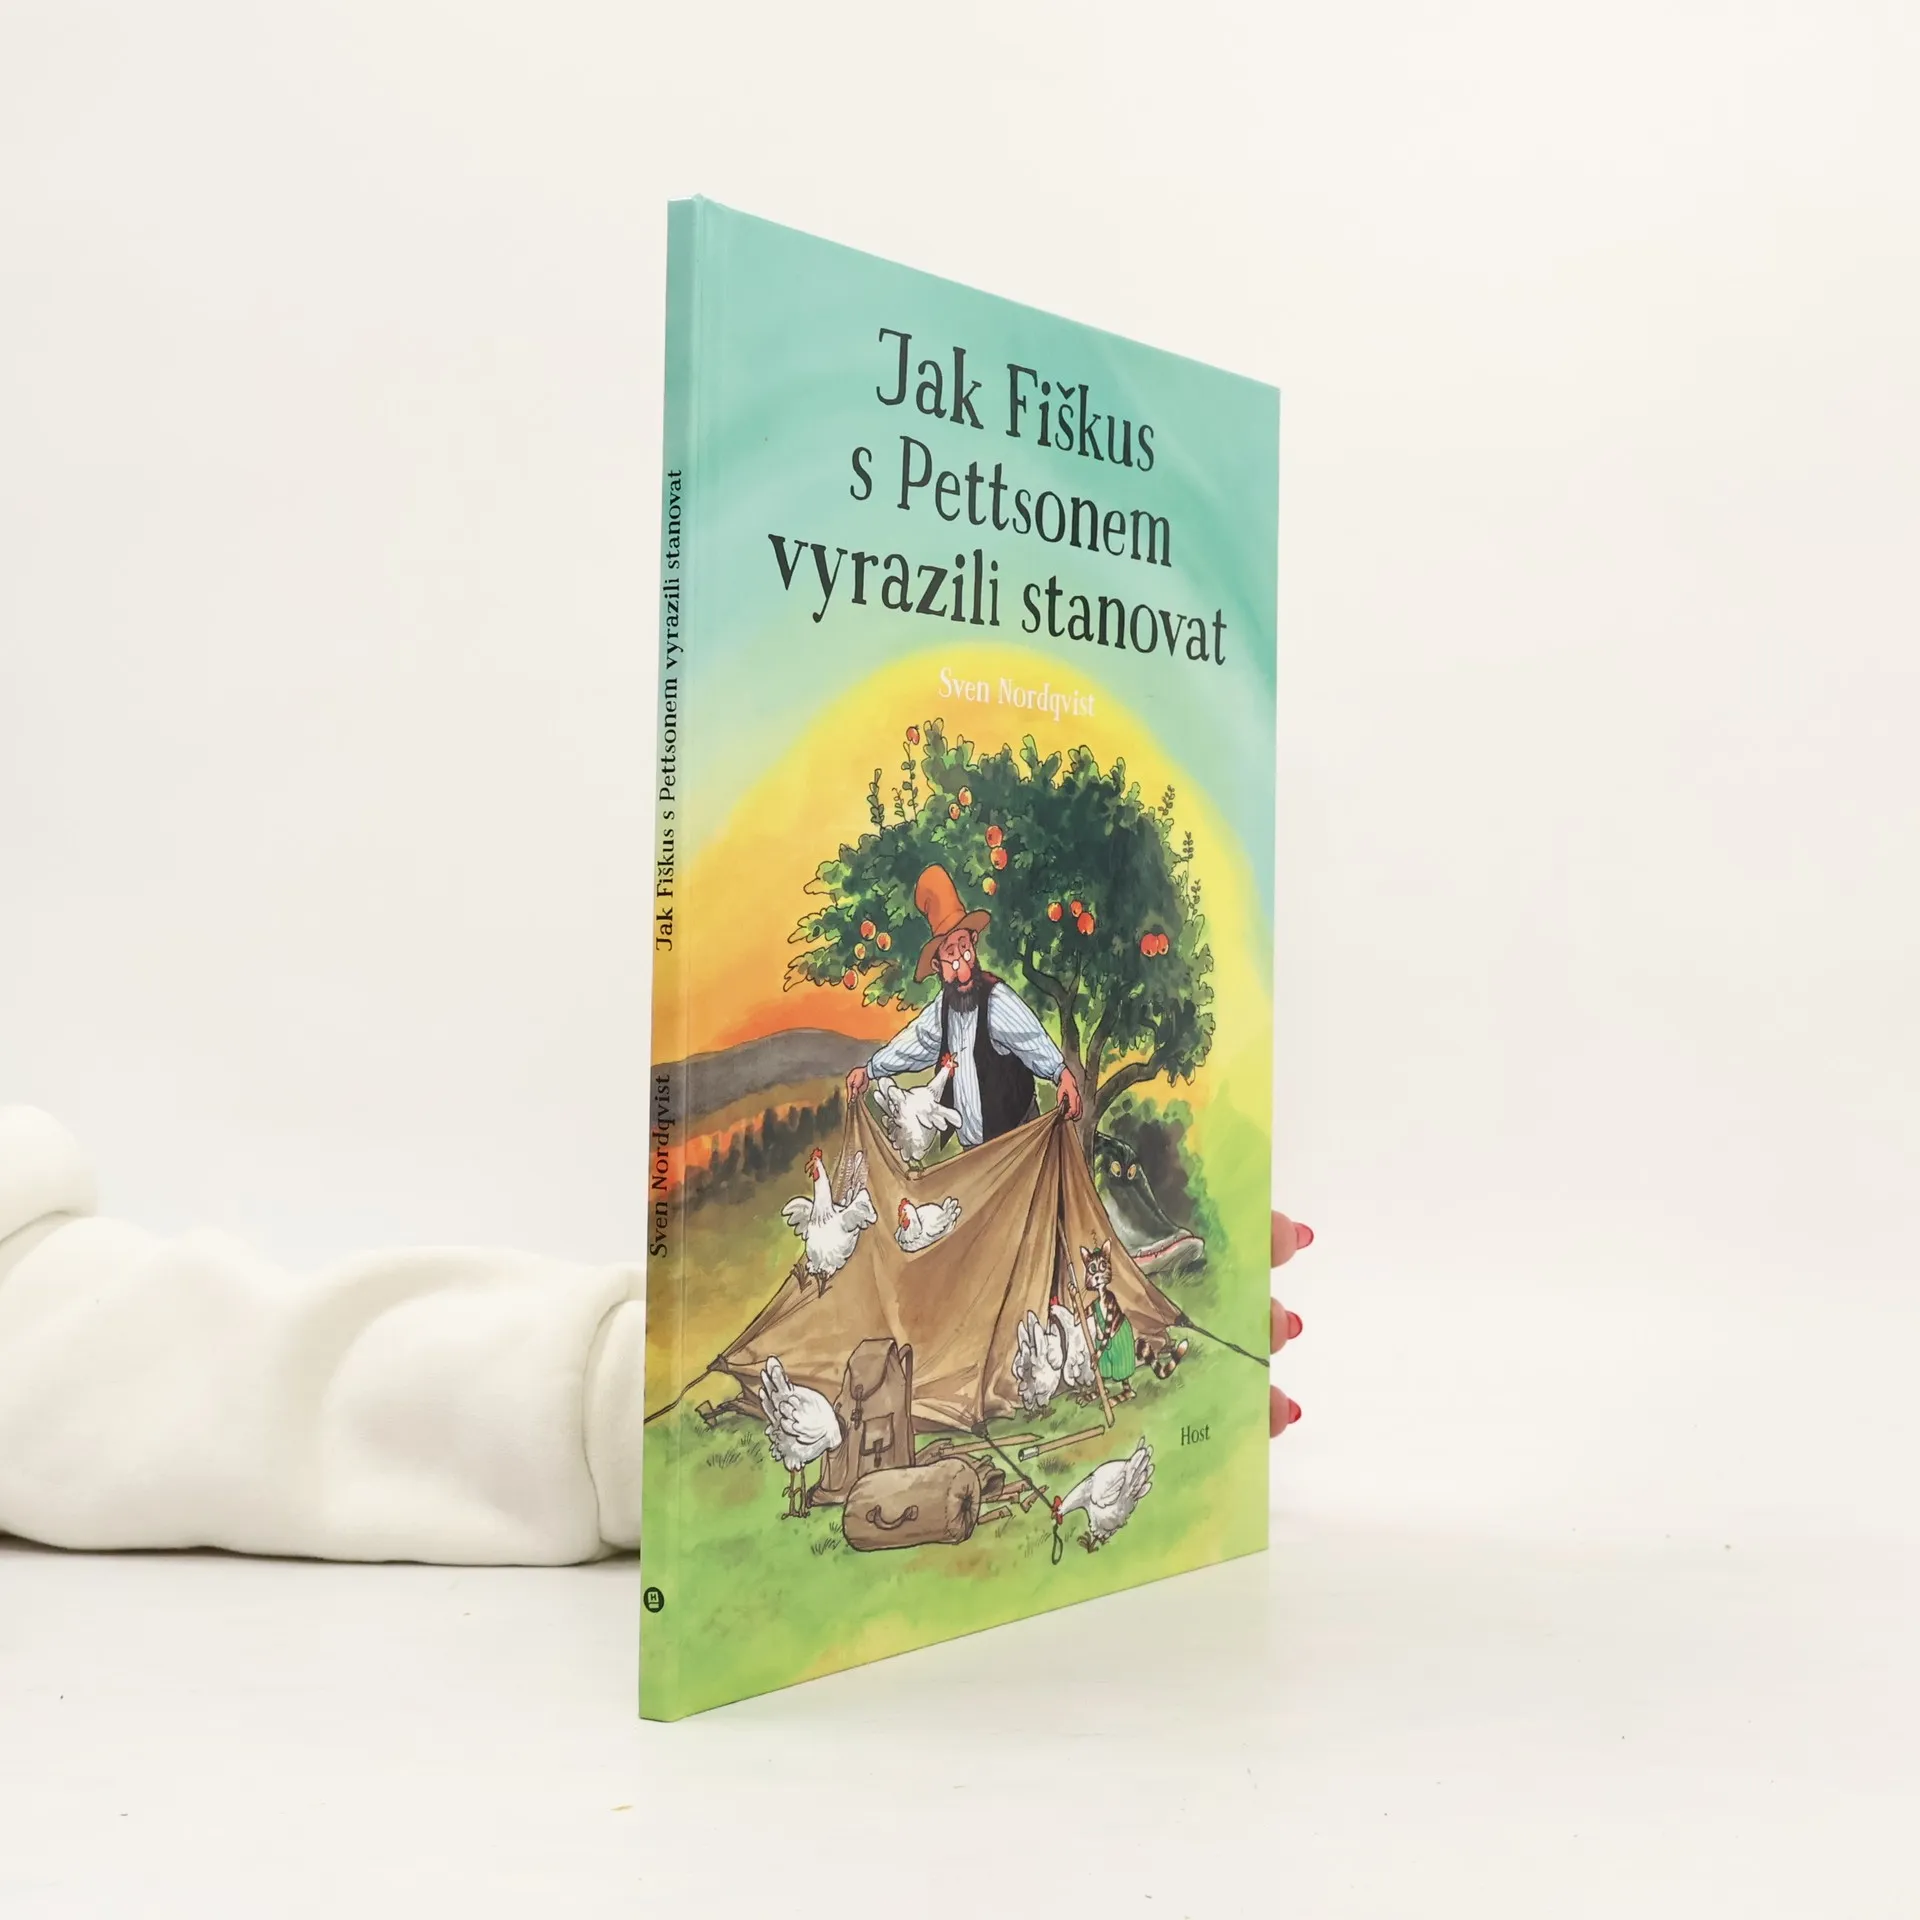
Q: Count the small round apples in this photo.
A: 15